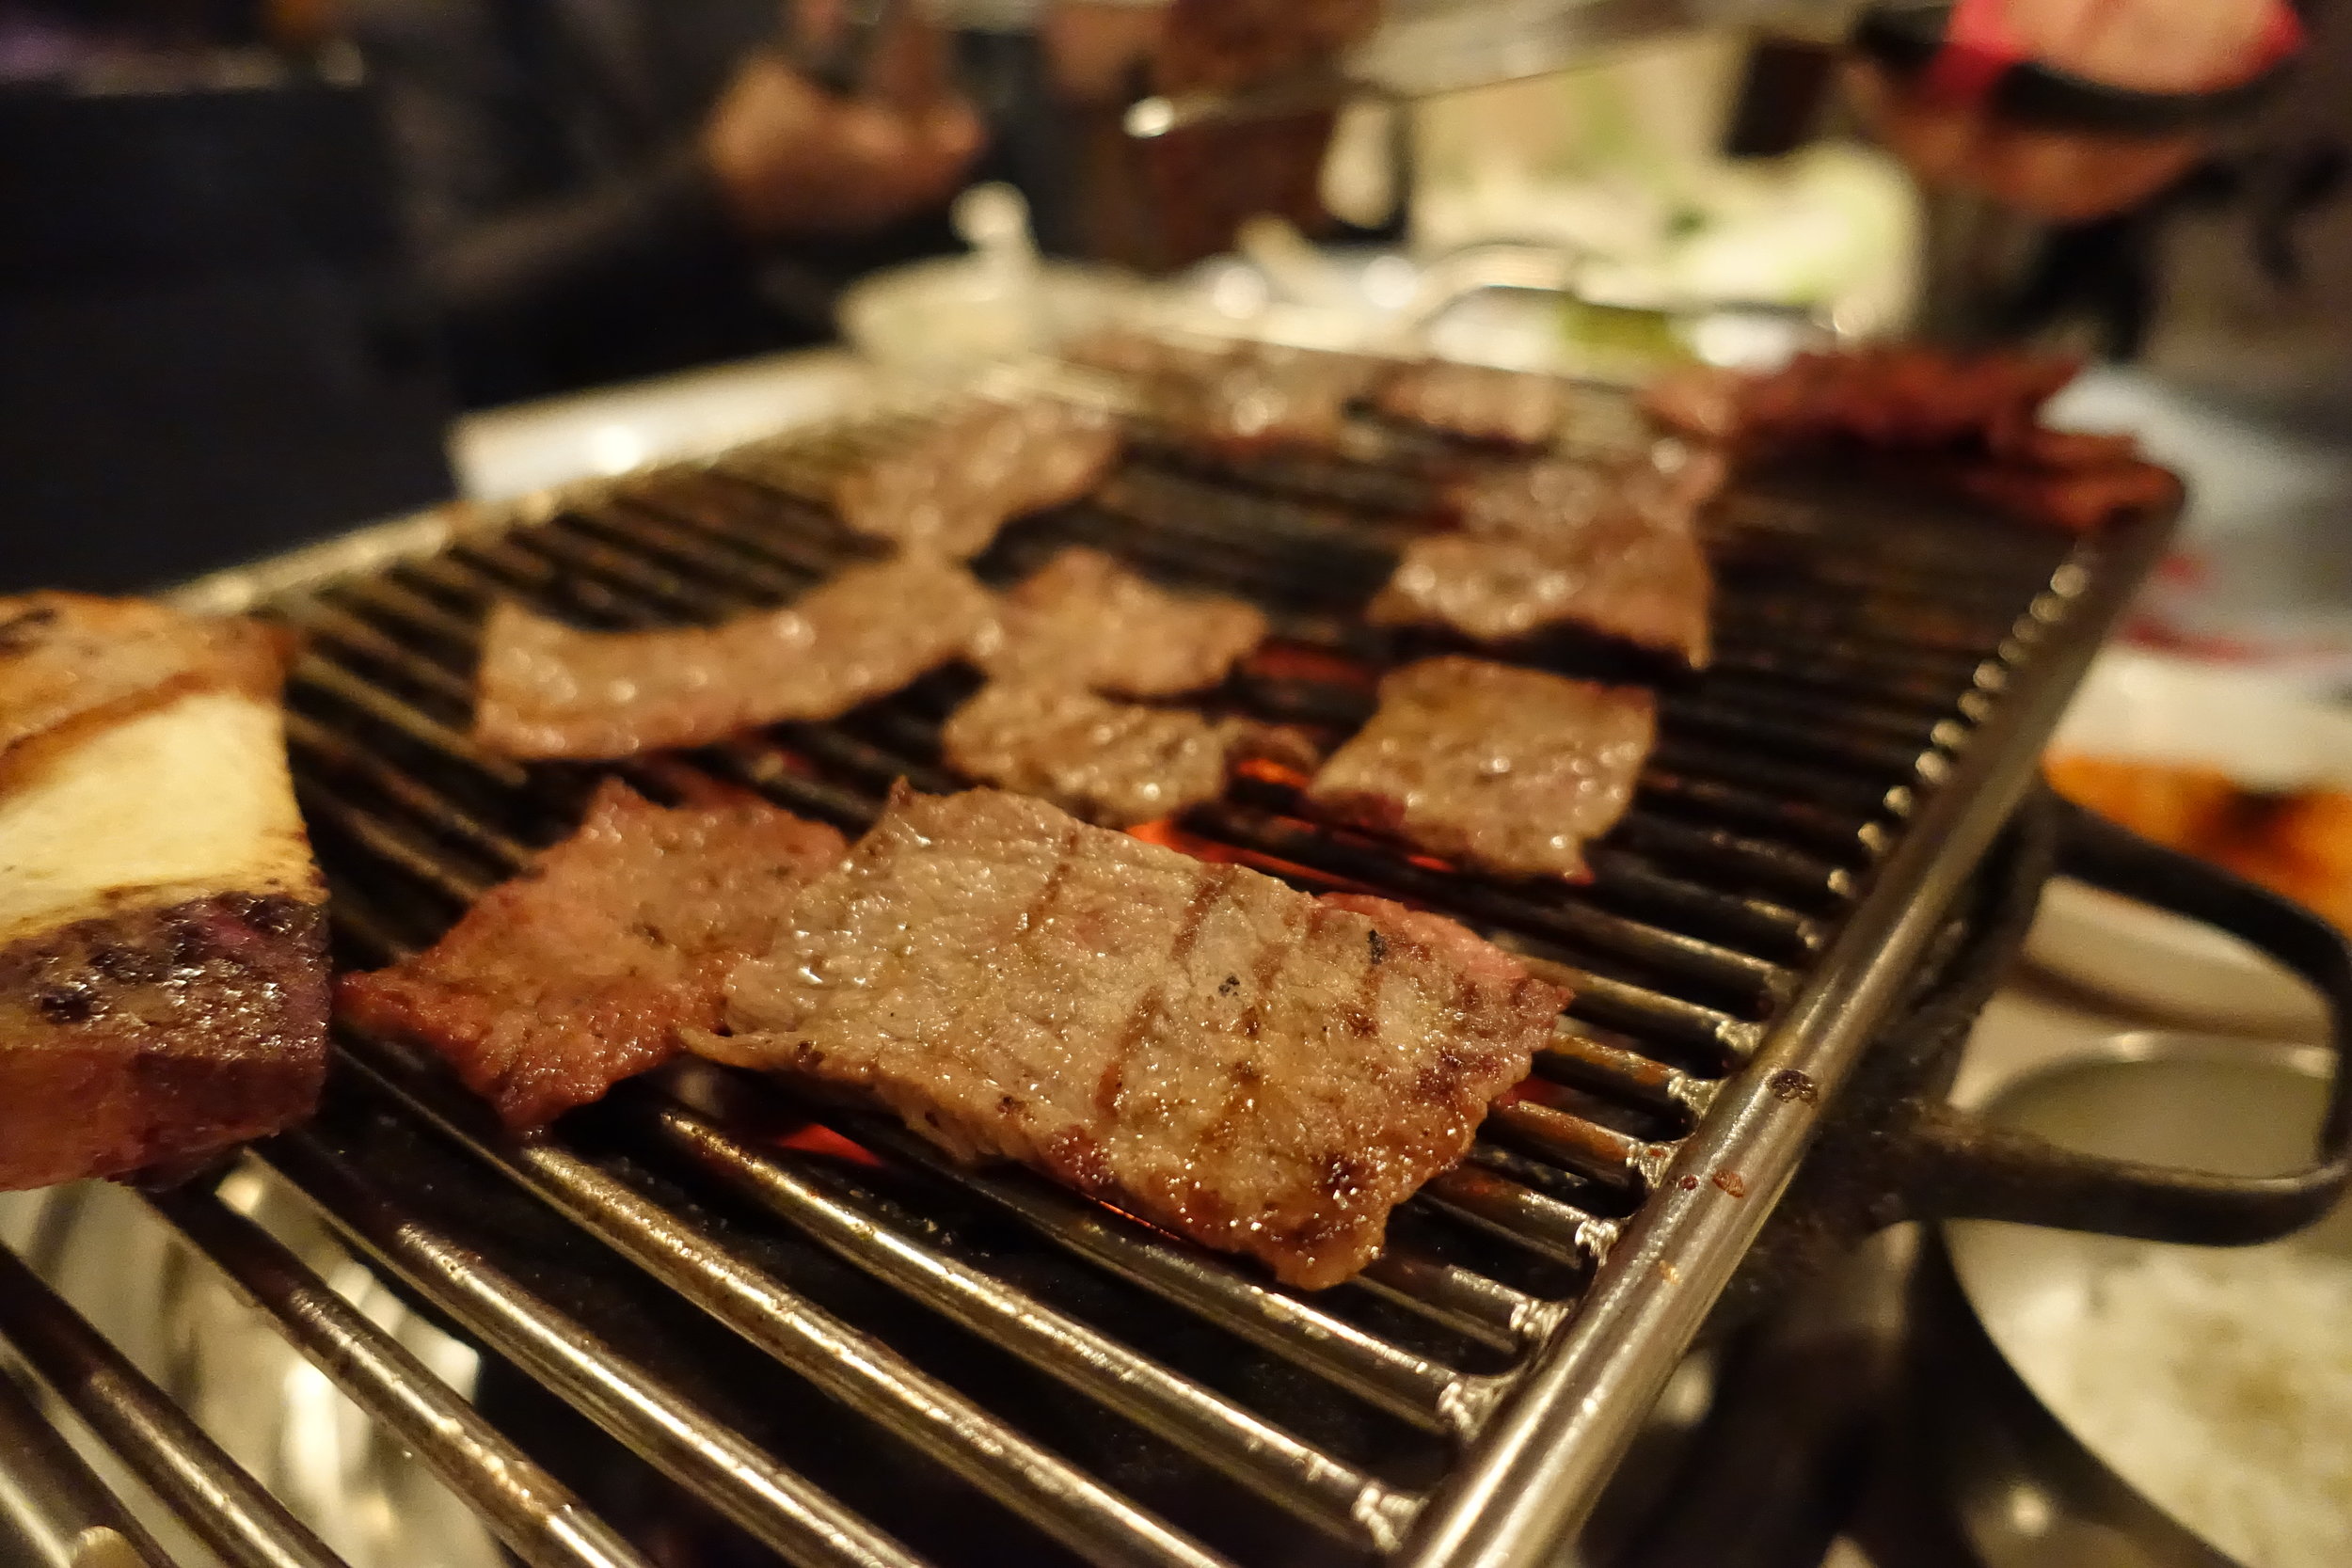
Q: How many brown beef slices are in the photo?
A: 11